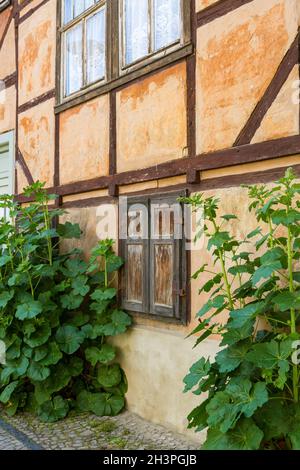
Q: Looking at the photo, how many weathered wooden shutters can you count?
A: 2